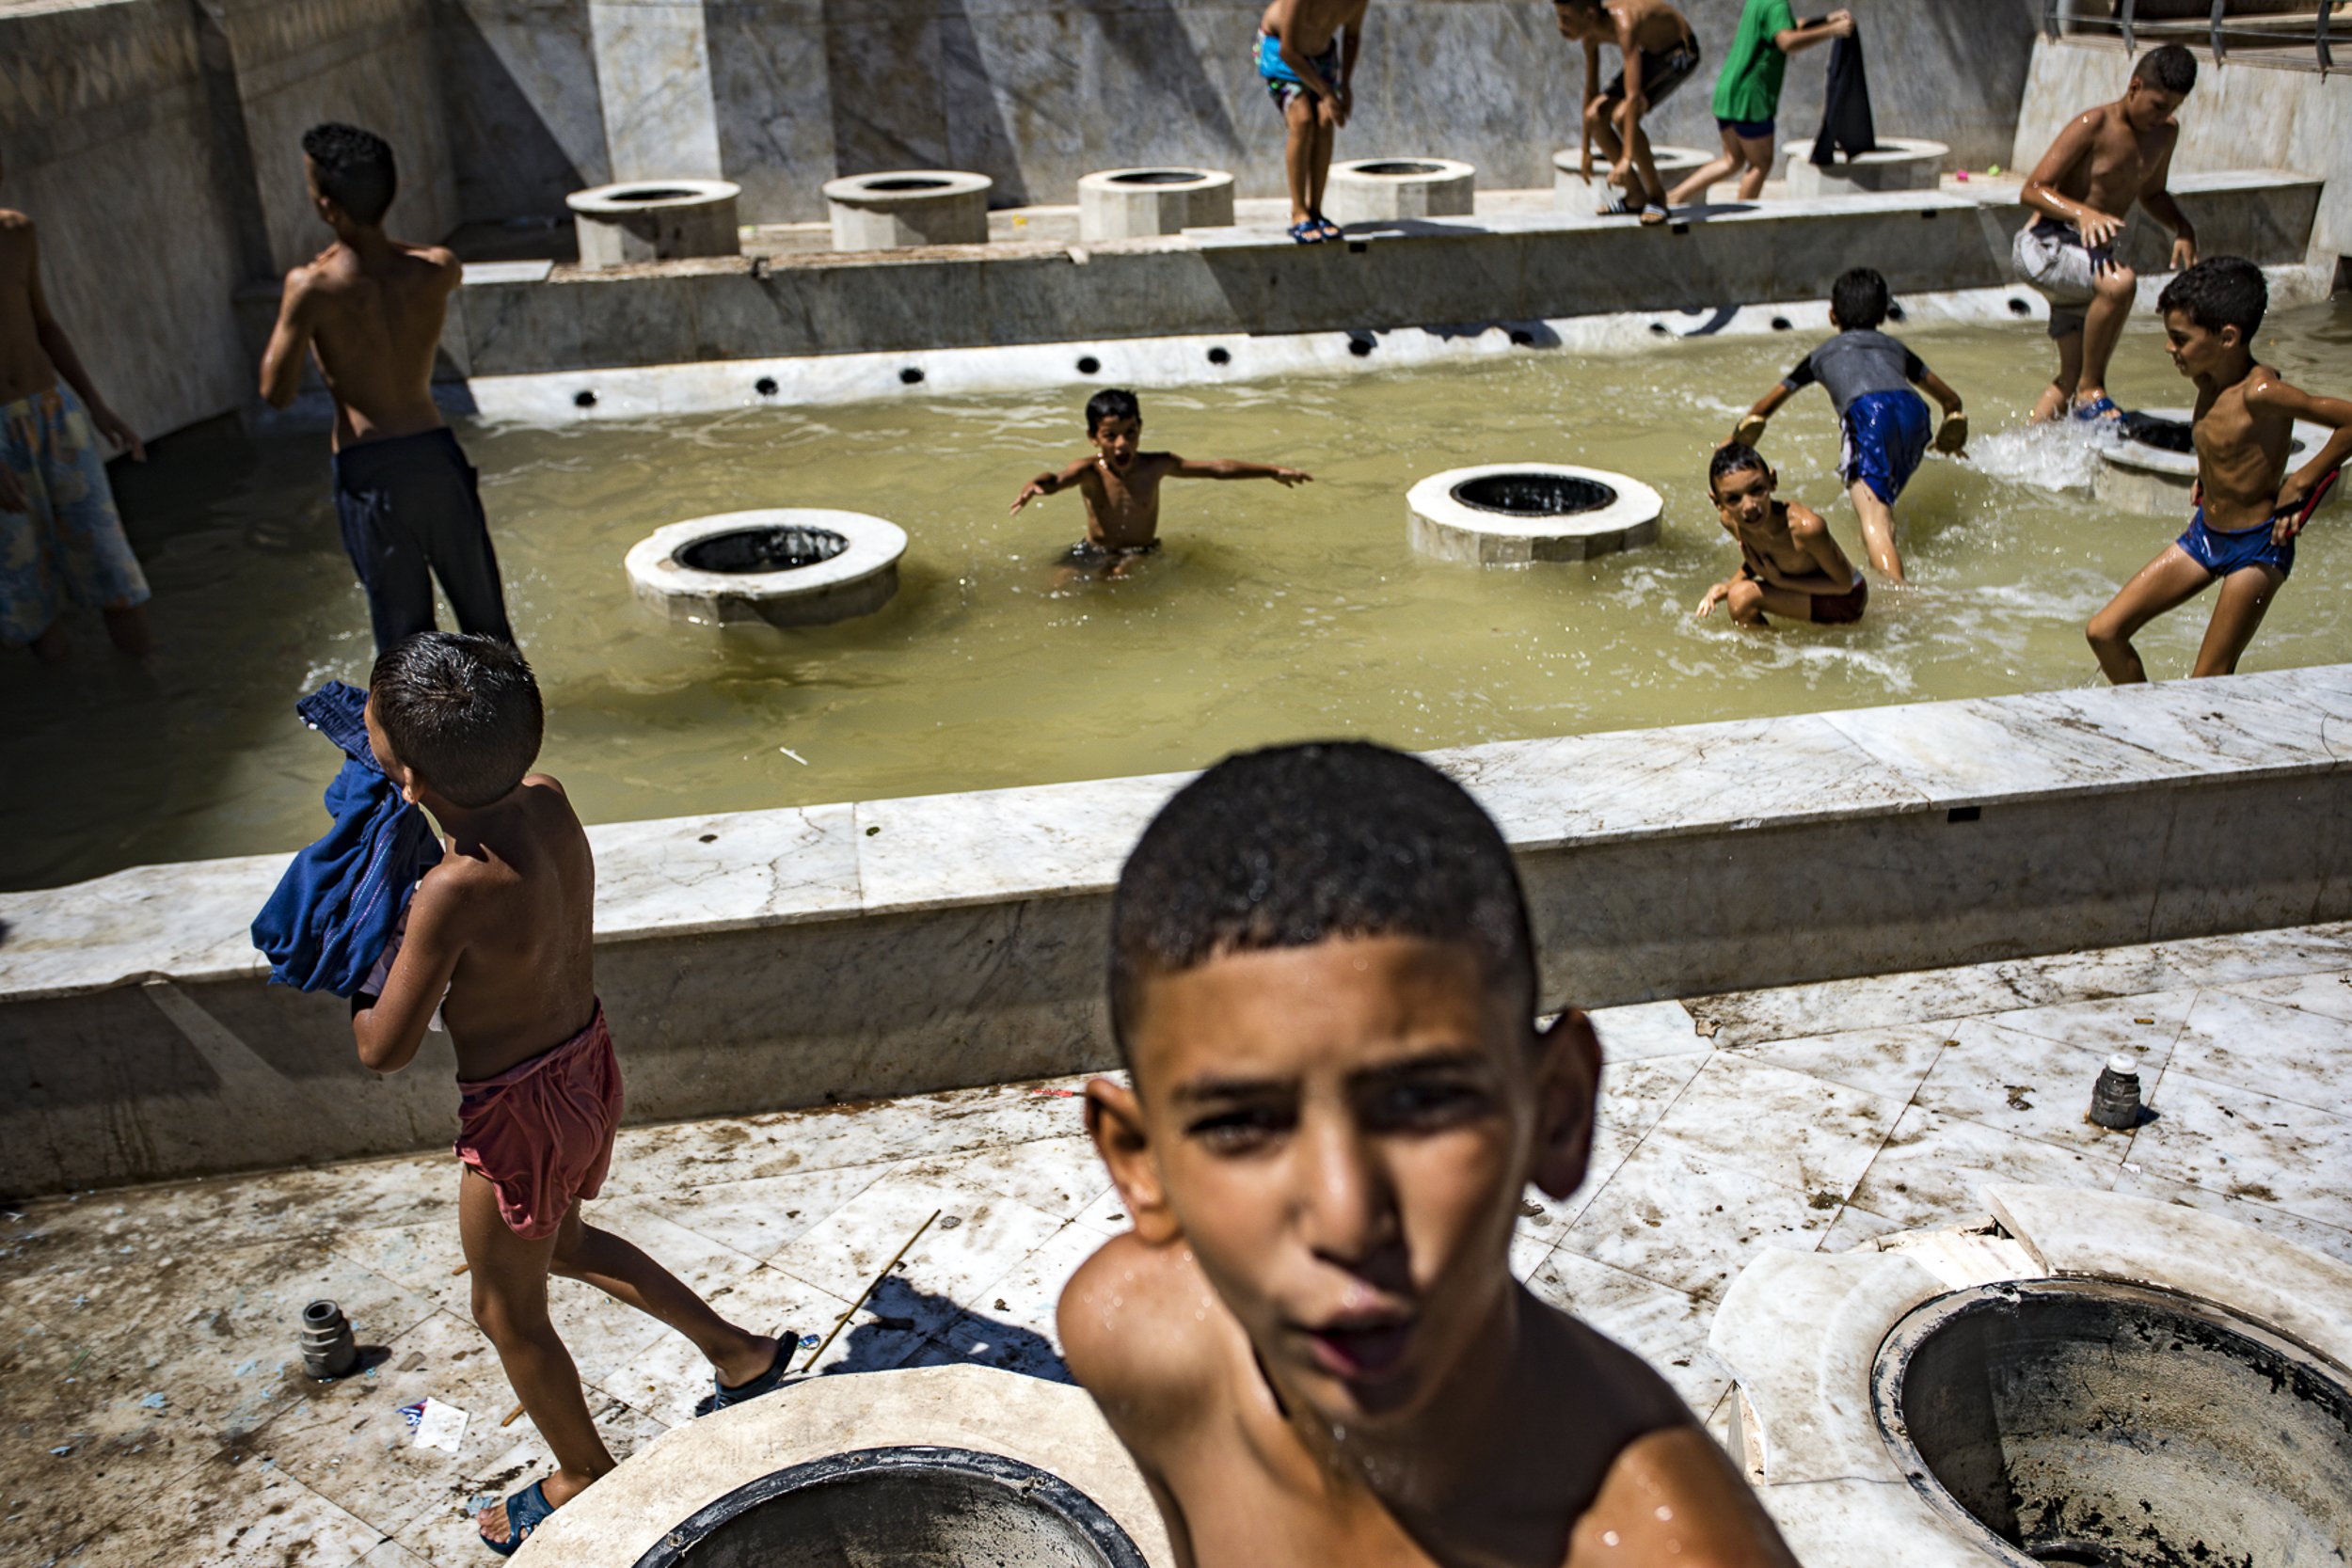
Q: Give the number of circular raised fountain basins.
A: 11